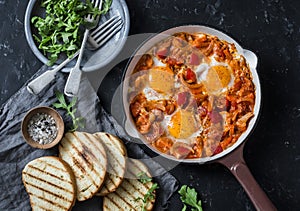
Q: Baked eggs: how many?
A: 3